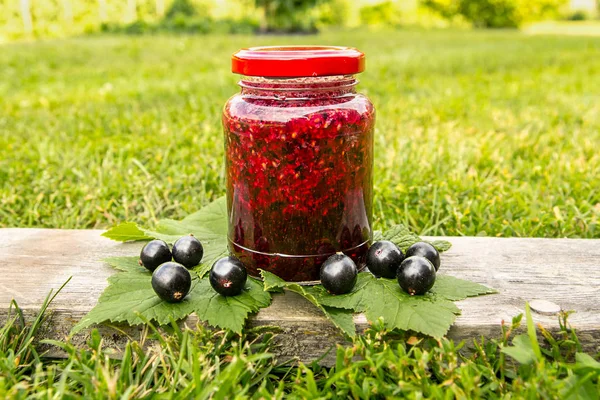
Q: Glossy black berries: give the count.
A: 8